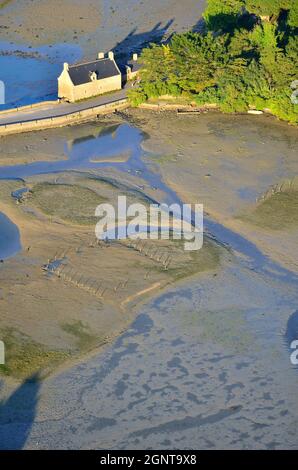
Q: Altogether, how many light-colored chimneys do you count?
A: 4